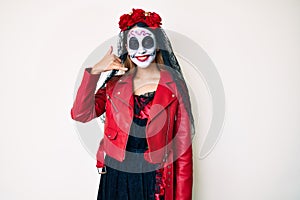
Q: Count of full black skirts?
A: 1